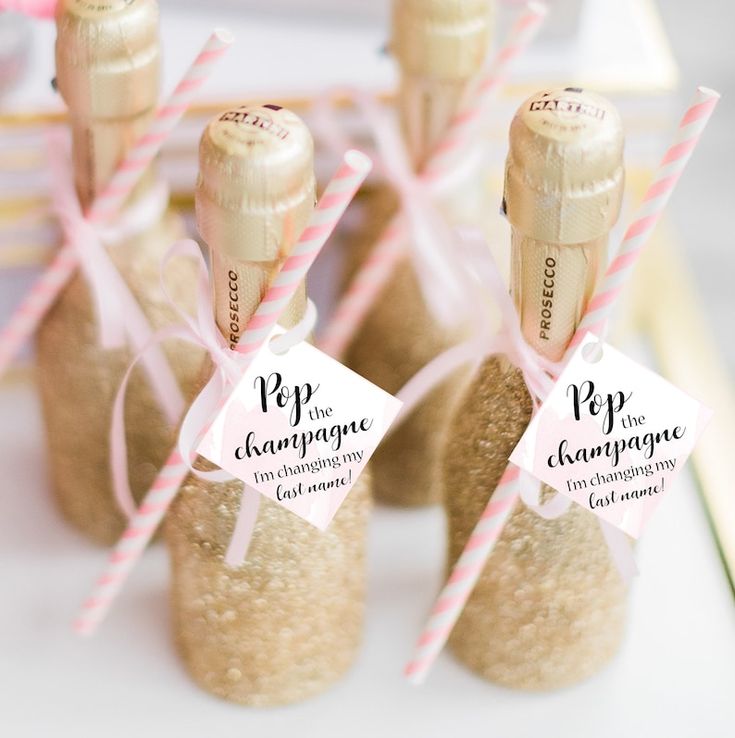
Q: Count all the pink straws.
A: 4